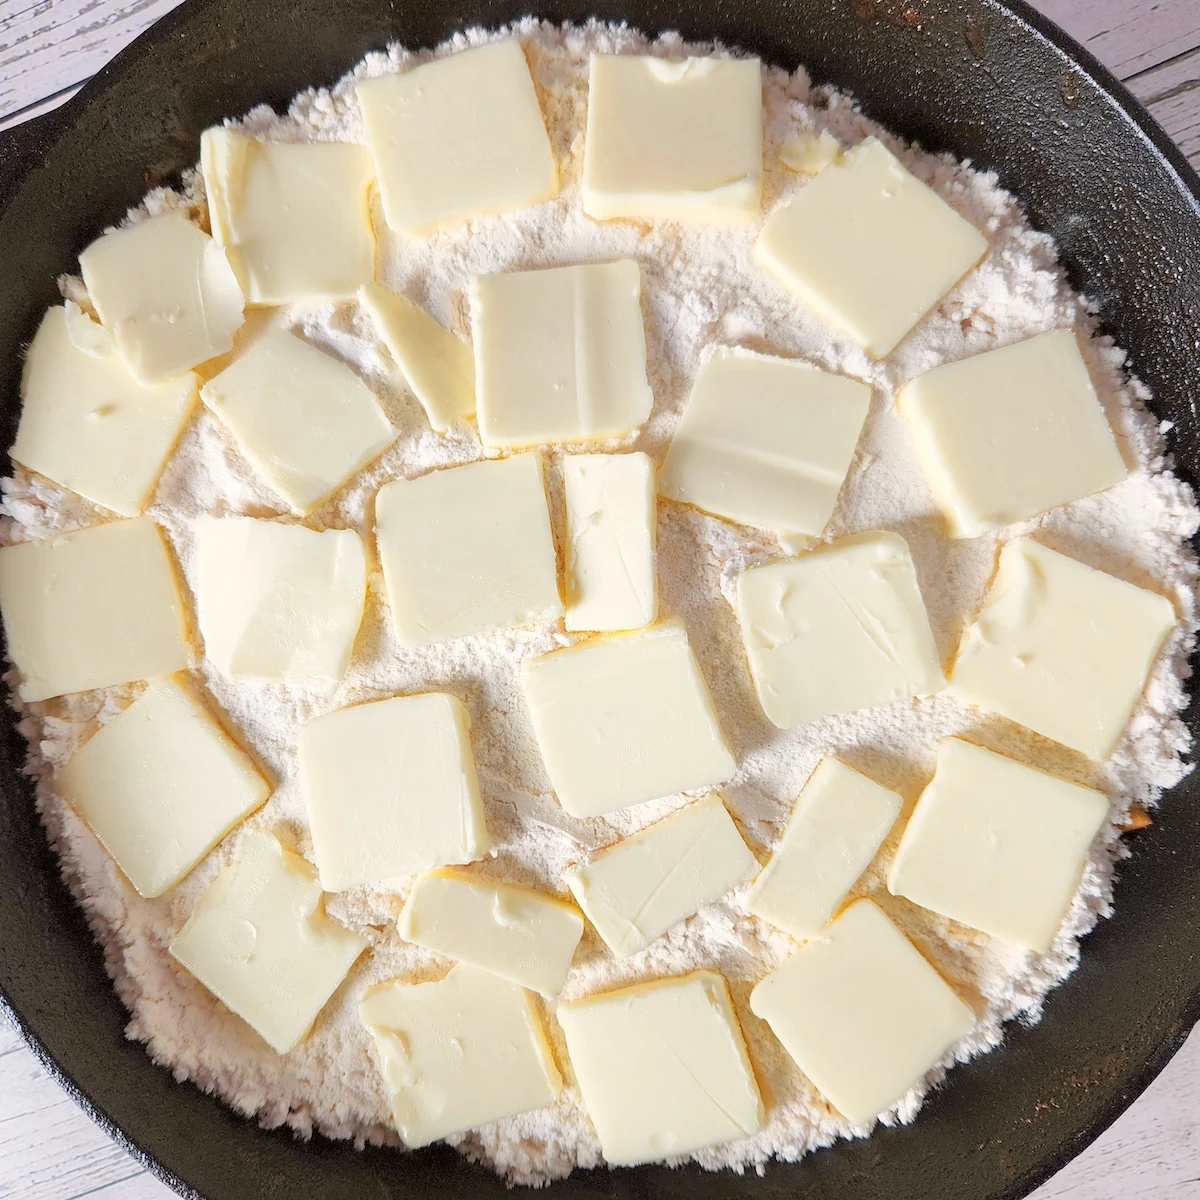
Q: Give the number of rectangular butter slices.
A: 4